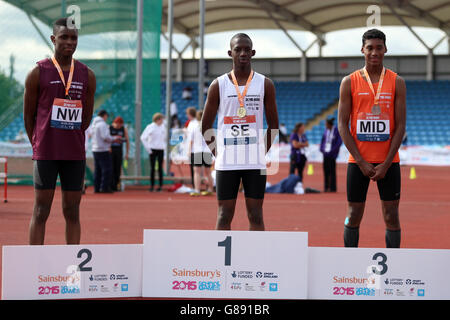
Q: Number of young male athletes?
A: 3